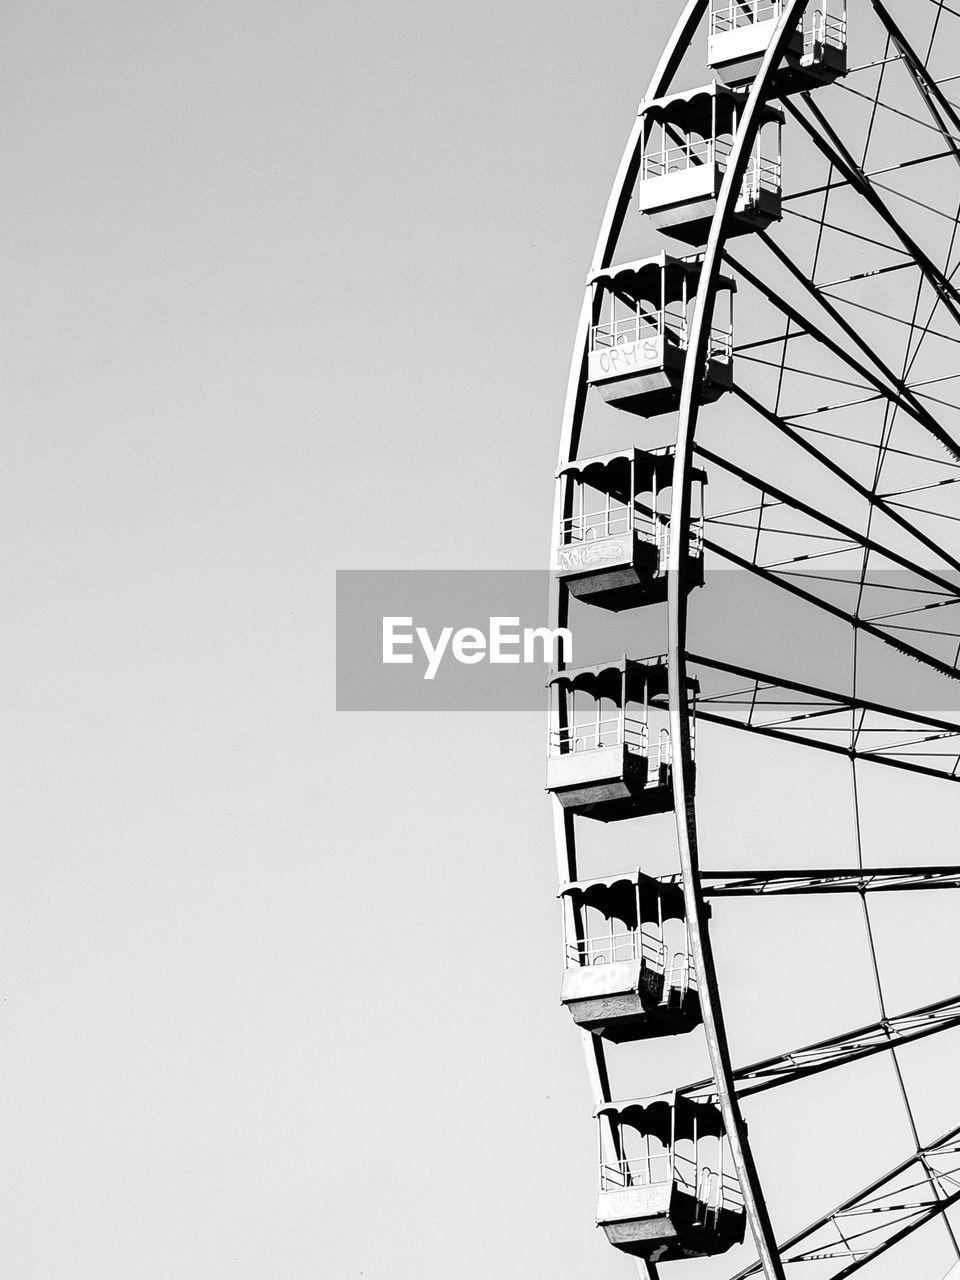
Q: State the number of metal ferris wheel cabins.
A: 7